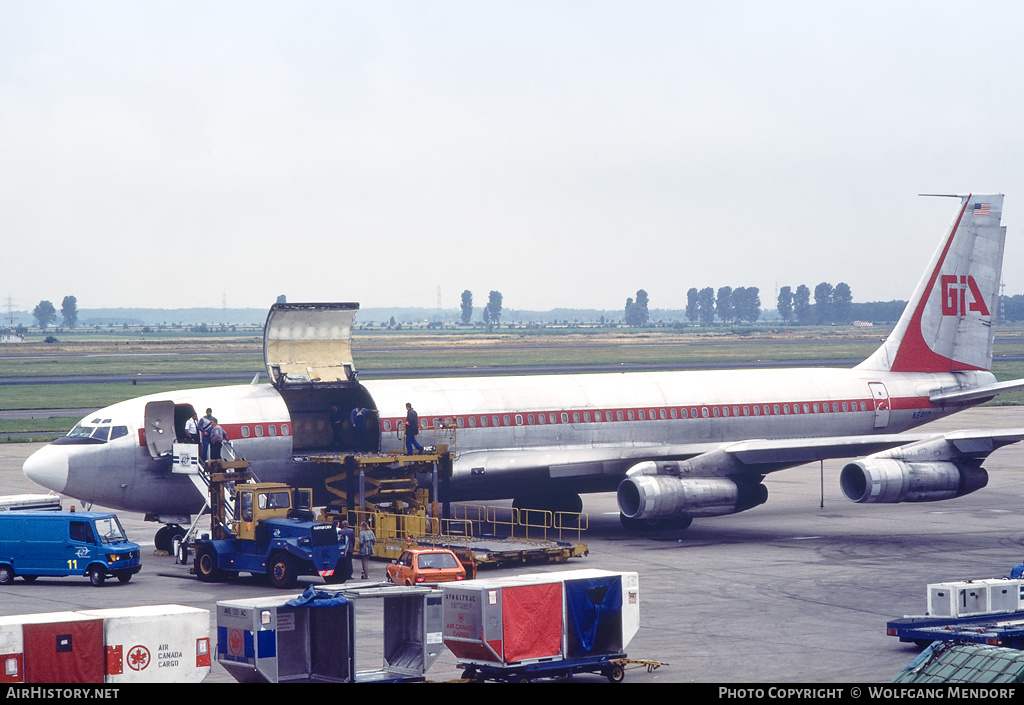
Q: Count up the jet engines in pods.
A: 2